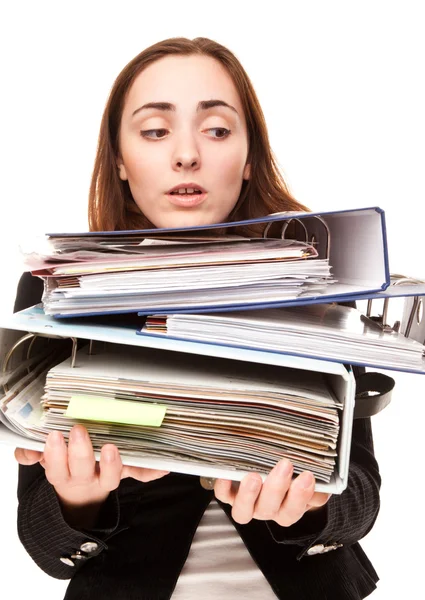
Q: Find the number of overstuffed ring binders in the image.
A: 3